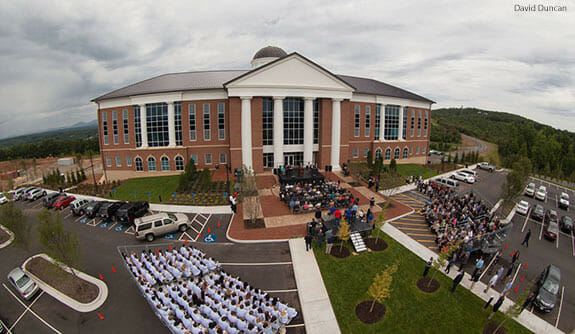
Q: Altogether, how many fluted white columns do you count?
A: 8